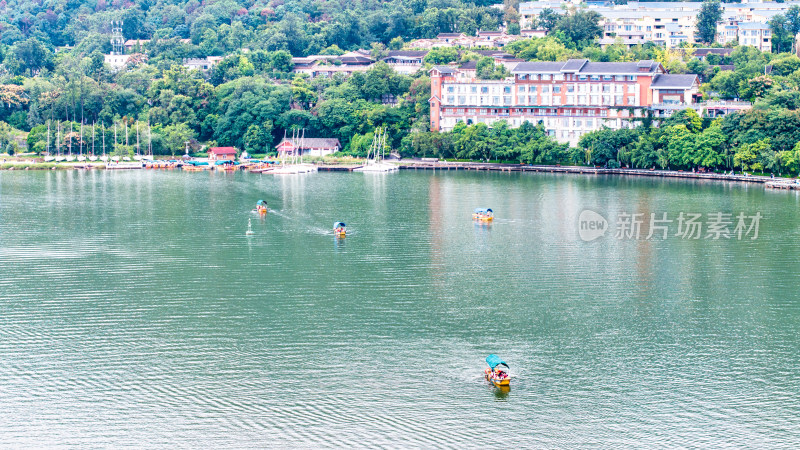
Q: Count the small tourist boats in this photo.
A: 4